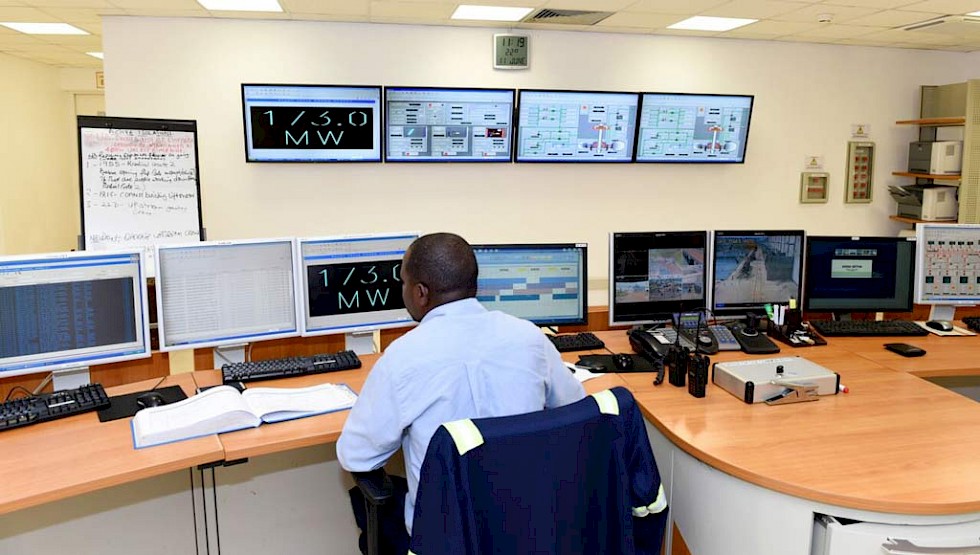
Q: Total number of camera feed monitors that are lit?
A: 2